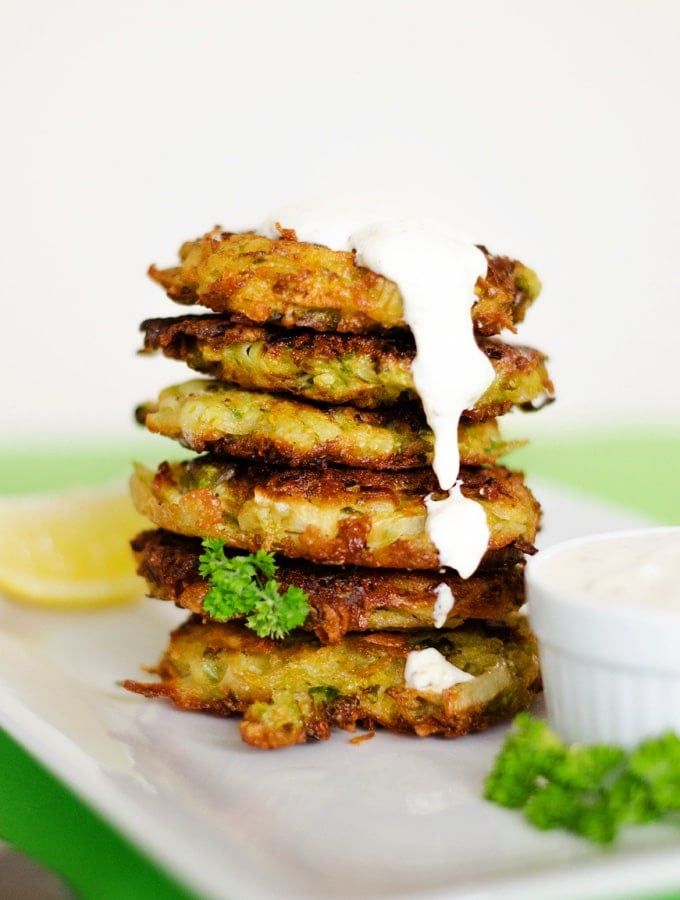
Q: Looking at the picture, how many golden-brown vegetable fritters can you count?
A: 6